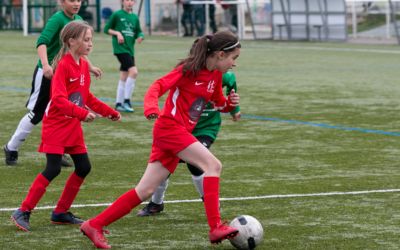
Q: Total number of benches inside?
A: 2